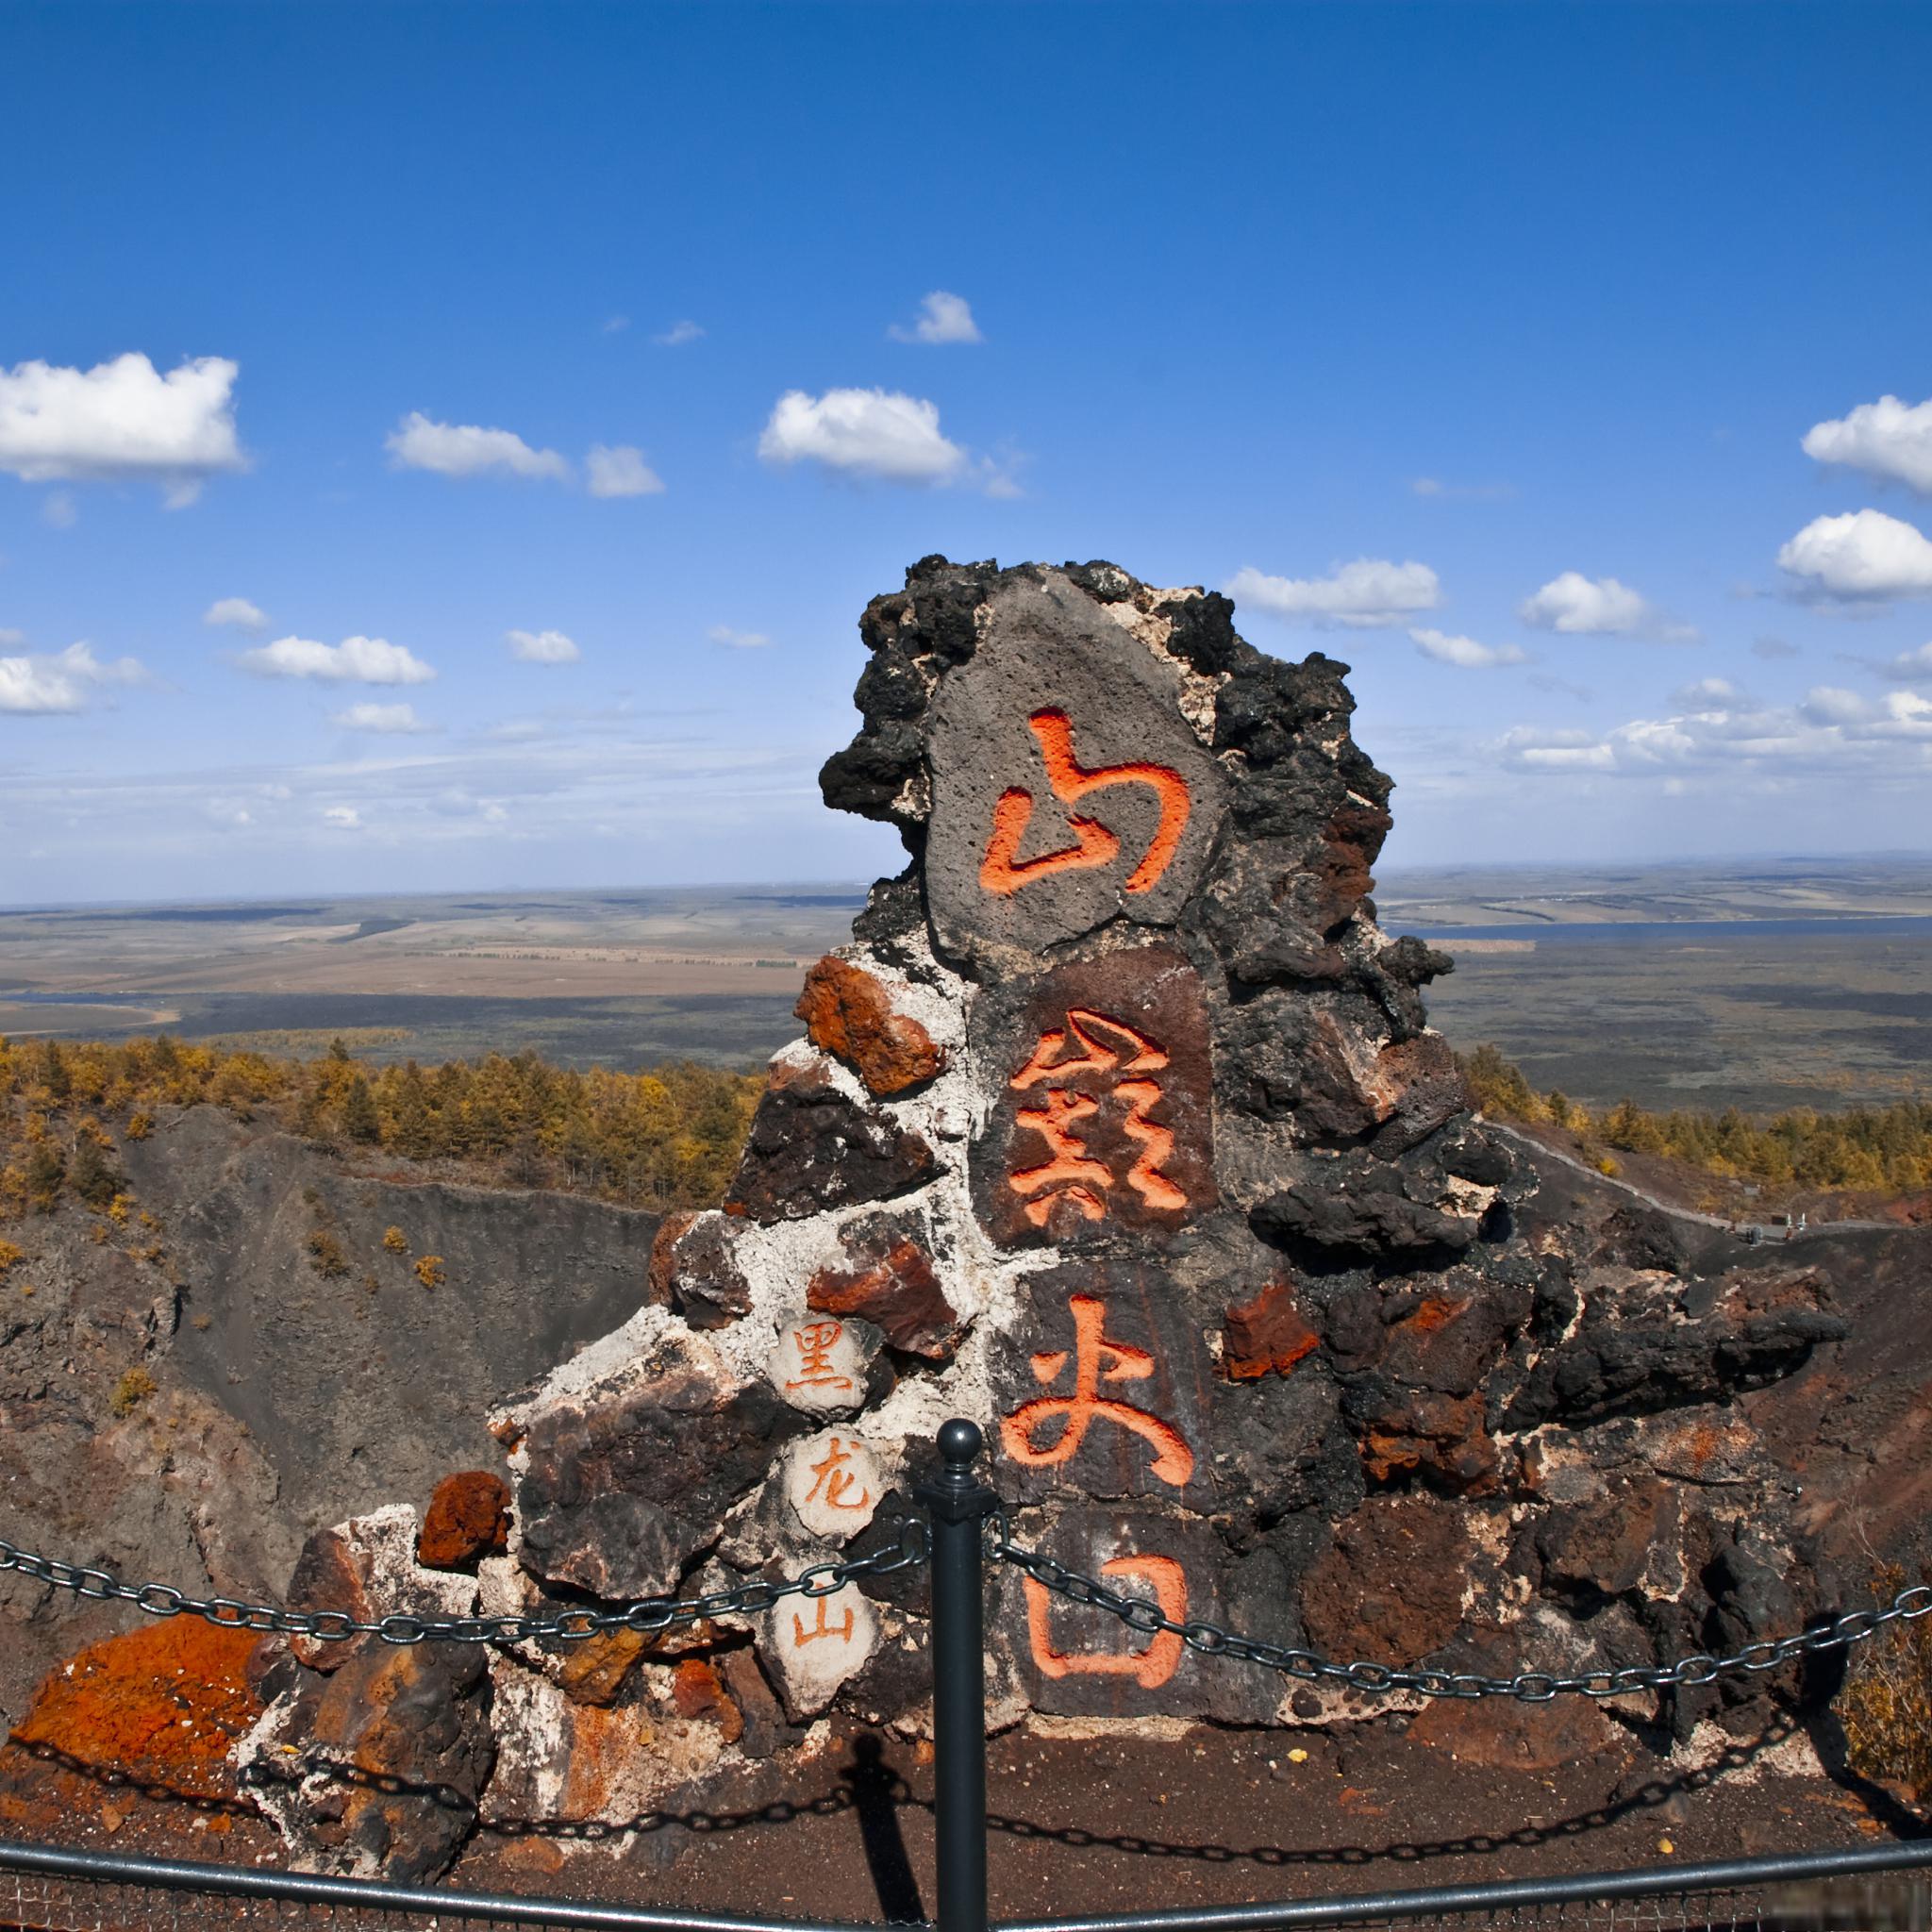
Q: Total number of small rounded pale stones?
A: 3